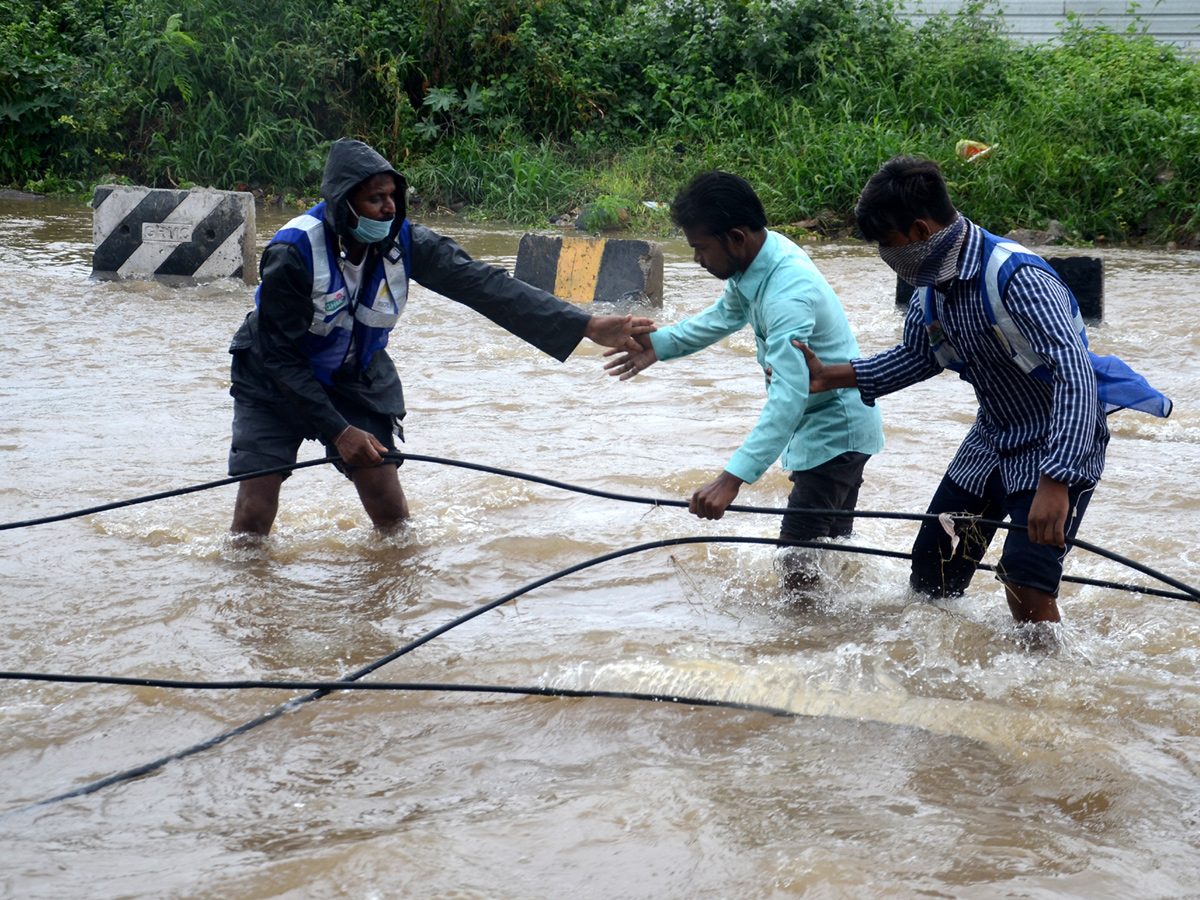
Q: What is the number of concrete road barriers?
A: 3